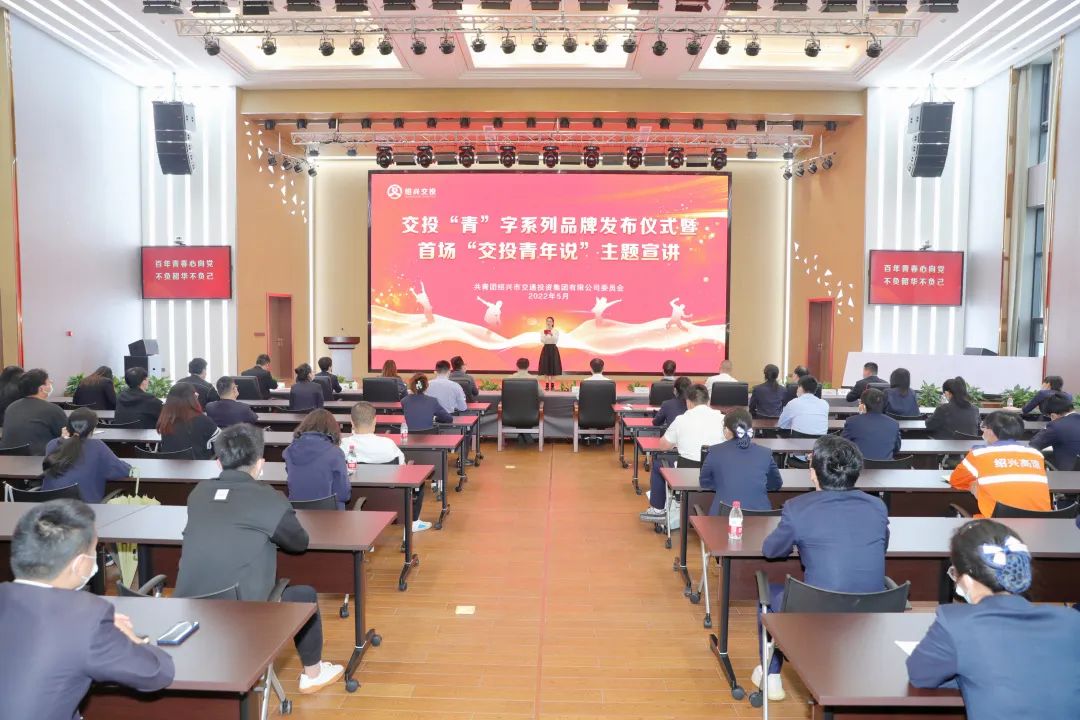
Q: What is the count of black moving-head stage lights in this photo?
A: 9